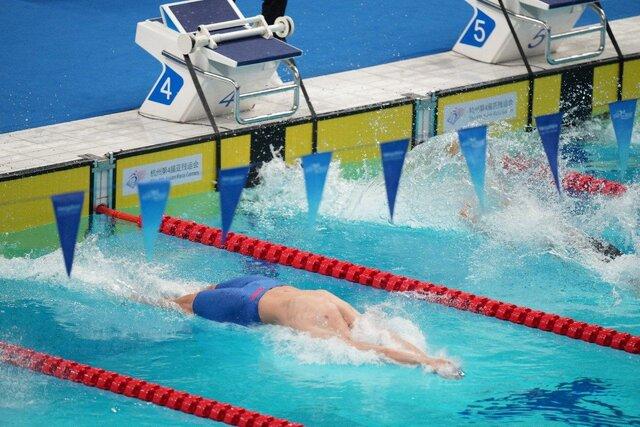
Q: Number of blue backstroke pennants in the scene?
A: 8